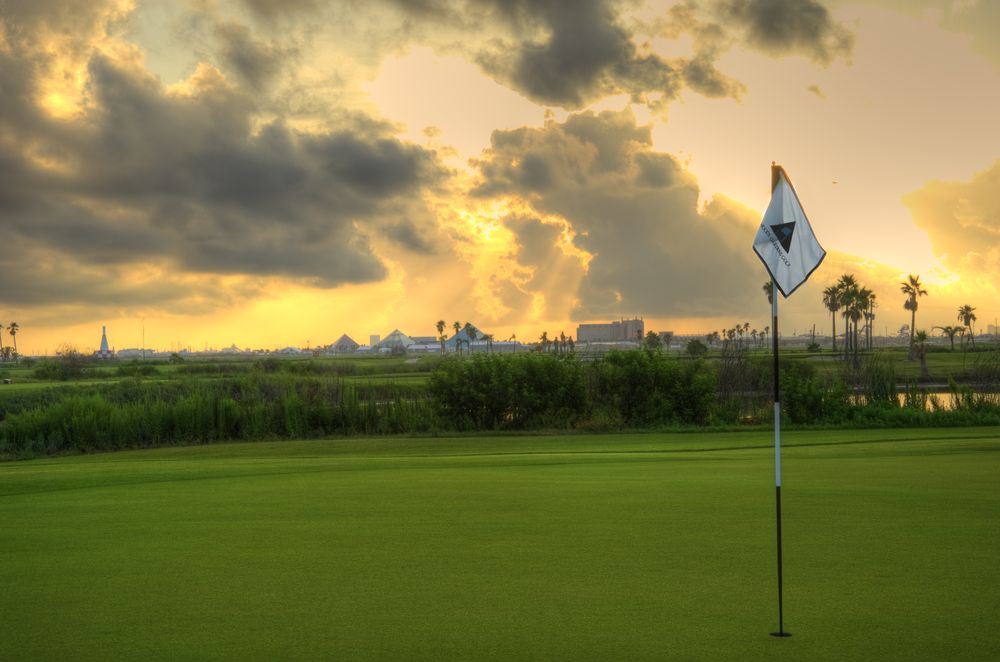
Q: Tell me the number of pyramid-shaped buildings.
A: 3